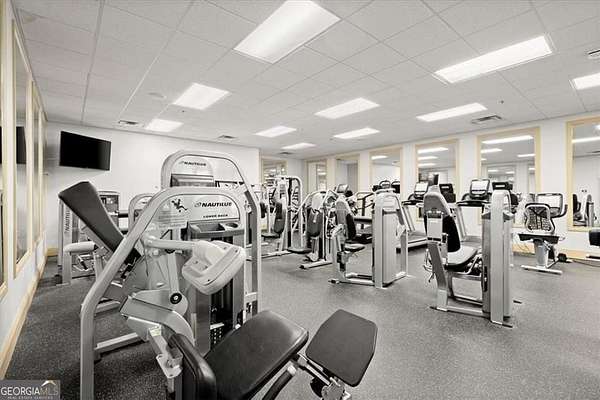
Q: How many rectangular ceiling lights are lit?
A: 10